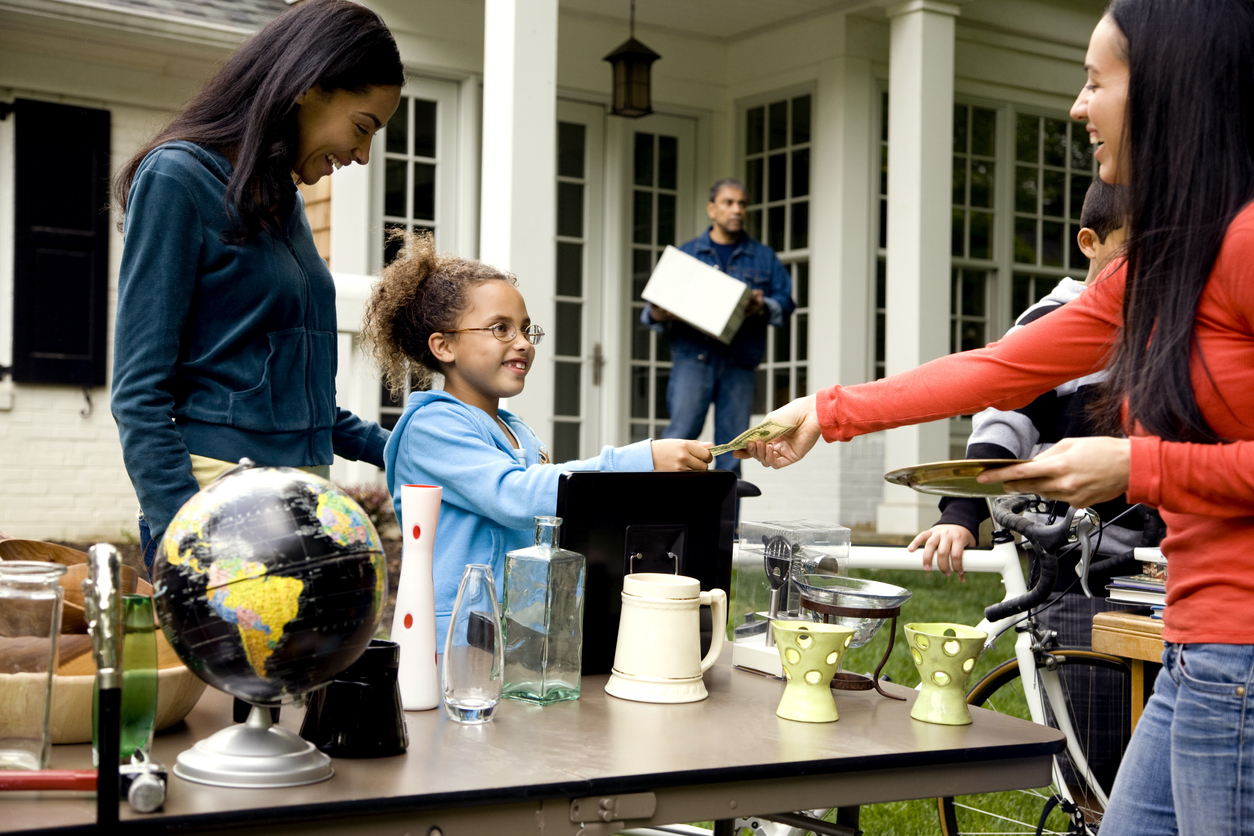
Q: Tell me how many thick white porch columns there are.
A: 2